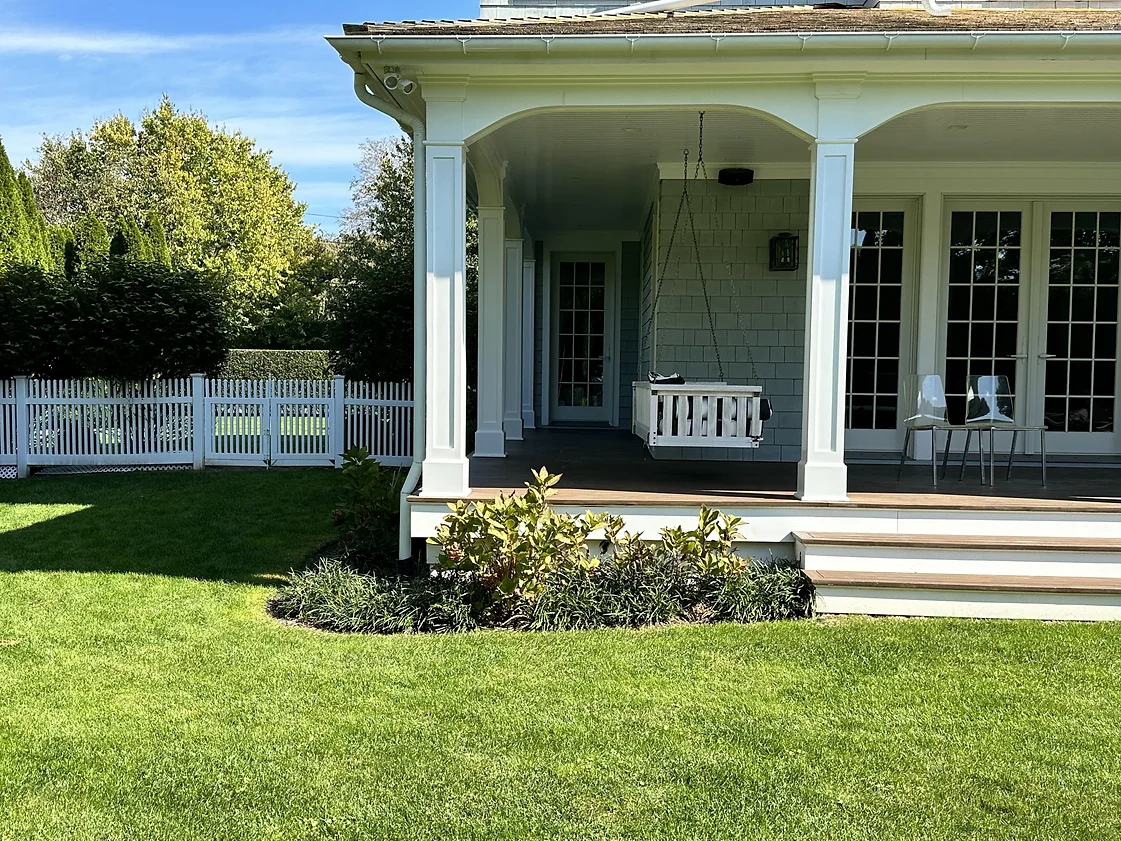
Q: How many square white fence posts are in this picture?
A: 3